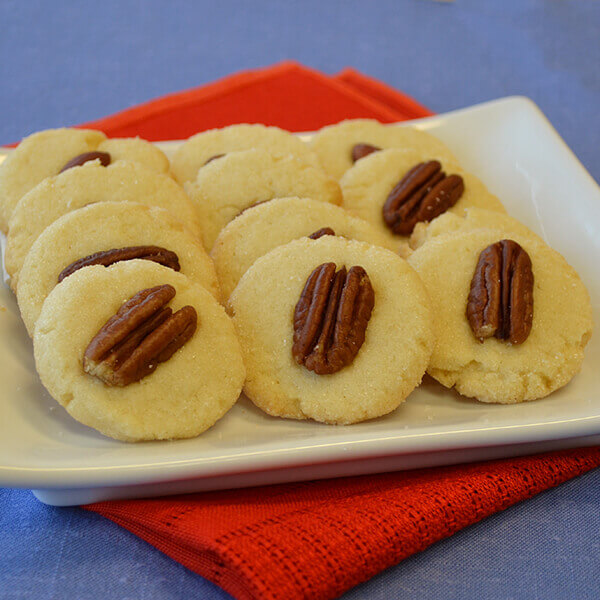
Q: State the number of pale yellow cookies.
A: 12